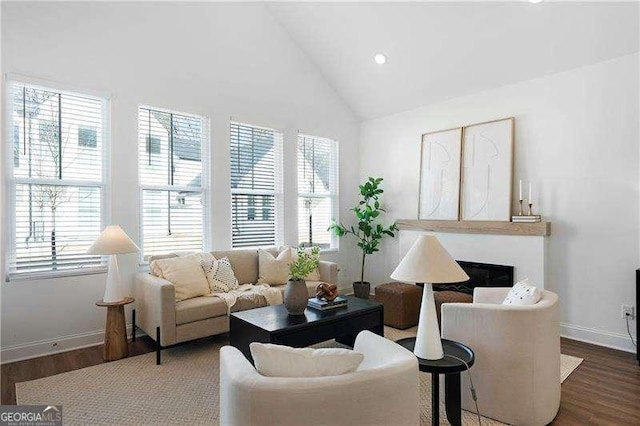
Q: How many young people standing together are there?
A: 0